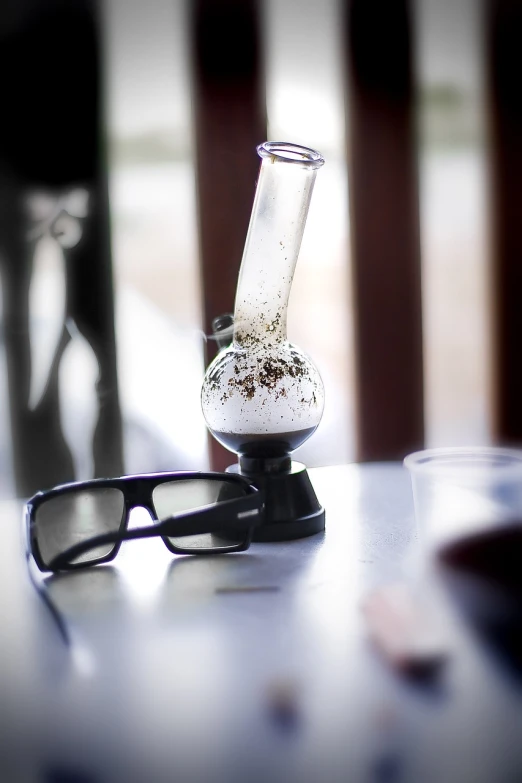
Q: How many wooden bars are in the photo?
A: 3